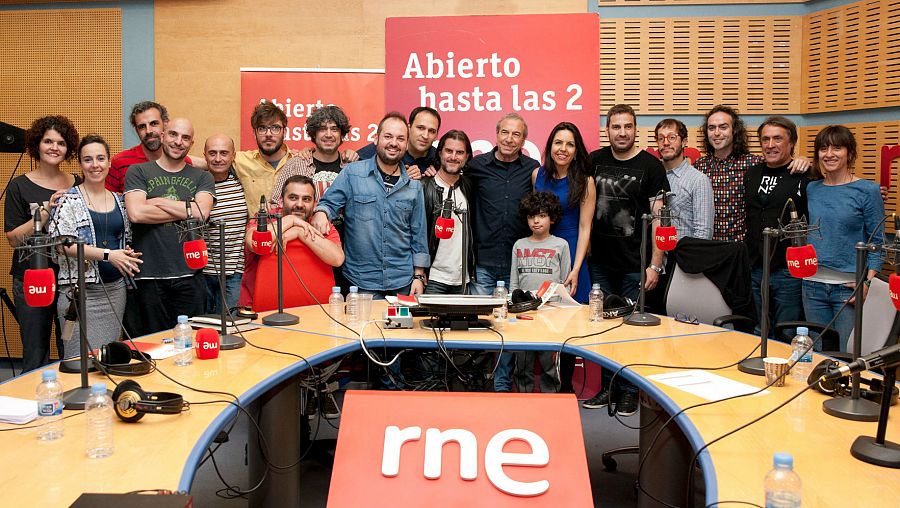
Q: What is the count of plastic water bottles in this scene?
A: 9